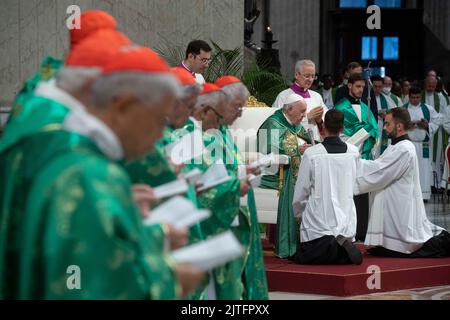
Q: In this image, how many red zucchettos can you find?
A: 6